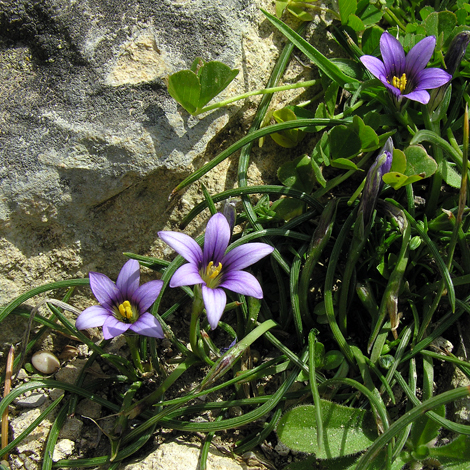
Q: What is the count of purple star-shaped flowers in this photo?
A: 3